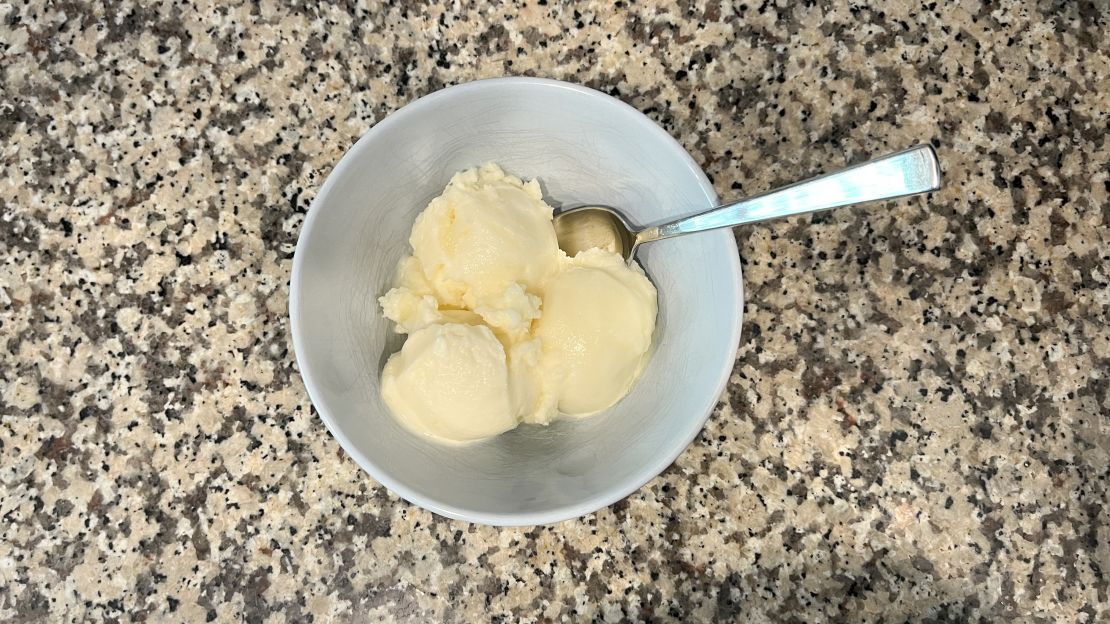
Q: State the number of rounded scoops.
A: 3